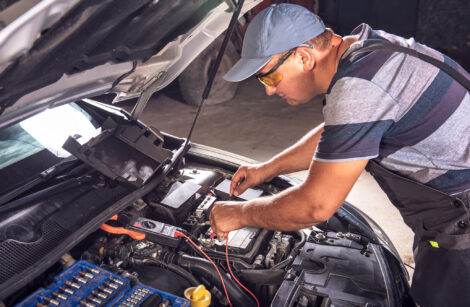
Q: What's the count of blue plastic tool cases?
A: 1